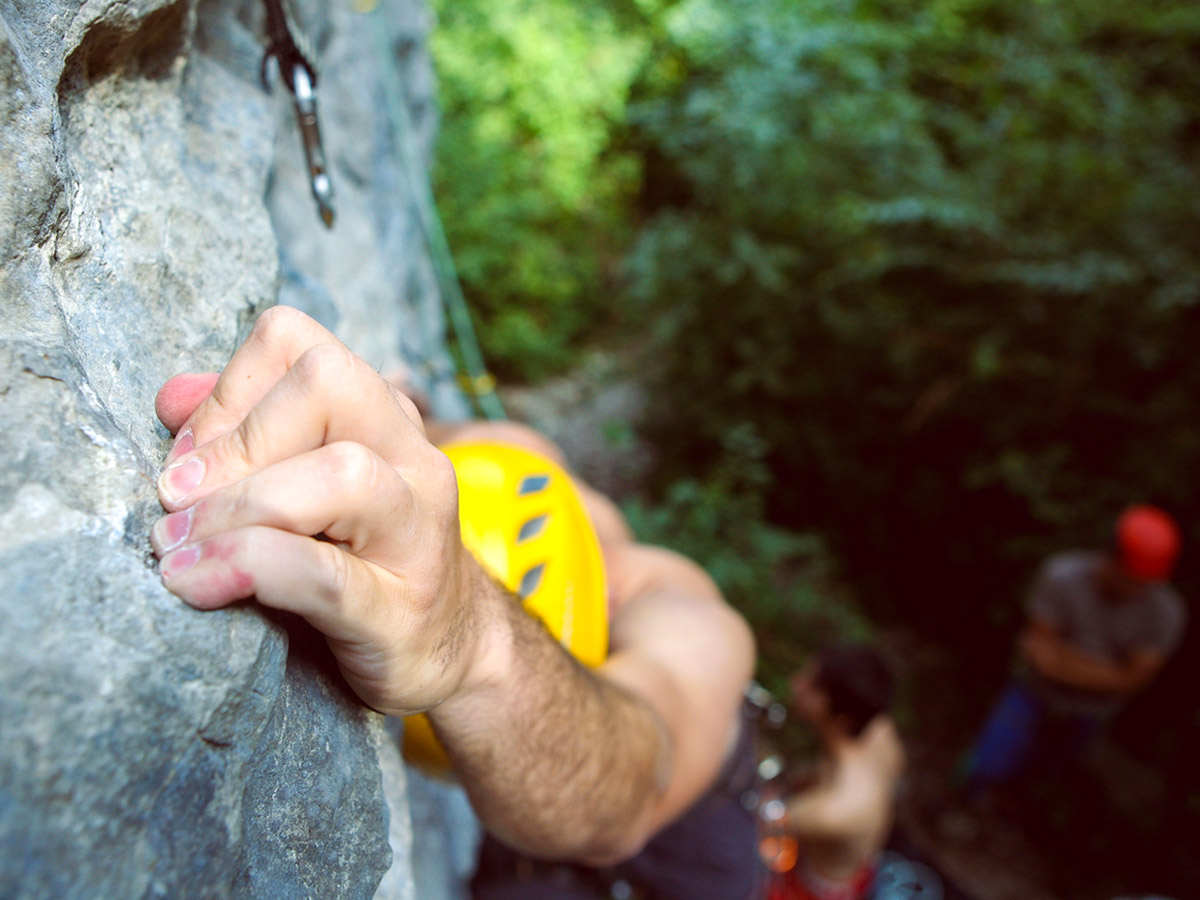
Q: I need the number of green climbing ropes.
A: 1